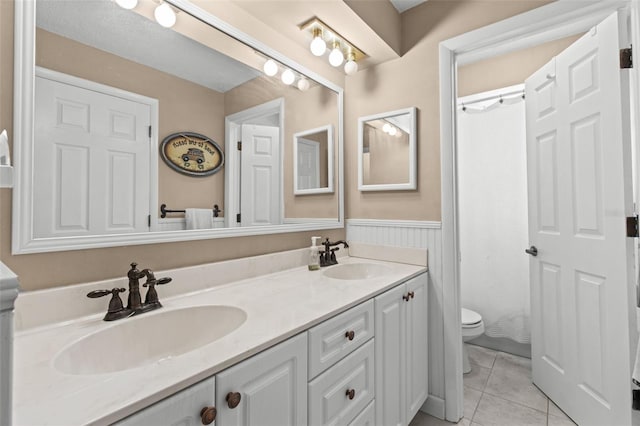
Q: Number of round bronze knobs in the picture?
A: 6